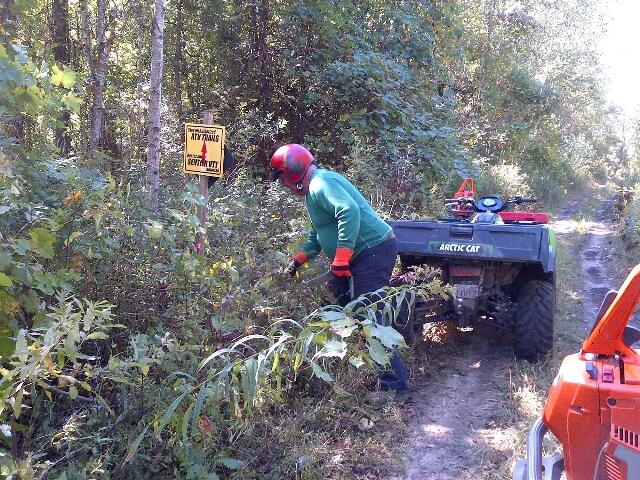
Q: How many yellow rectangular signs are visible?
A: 1